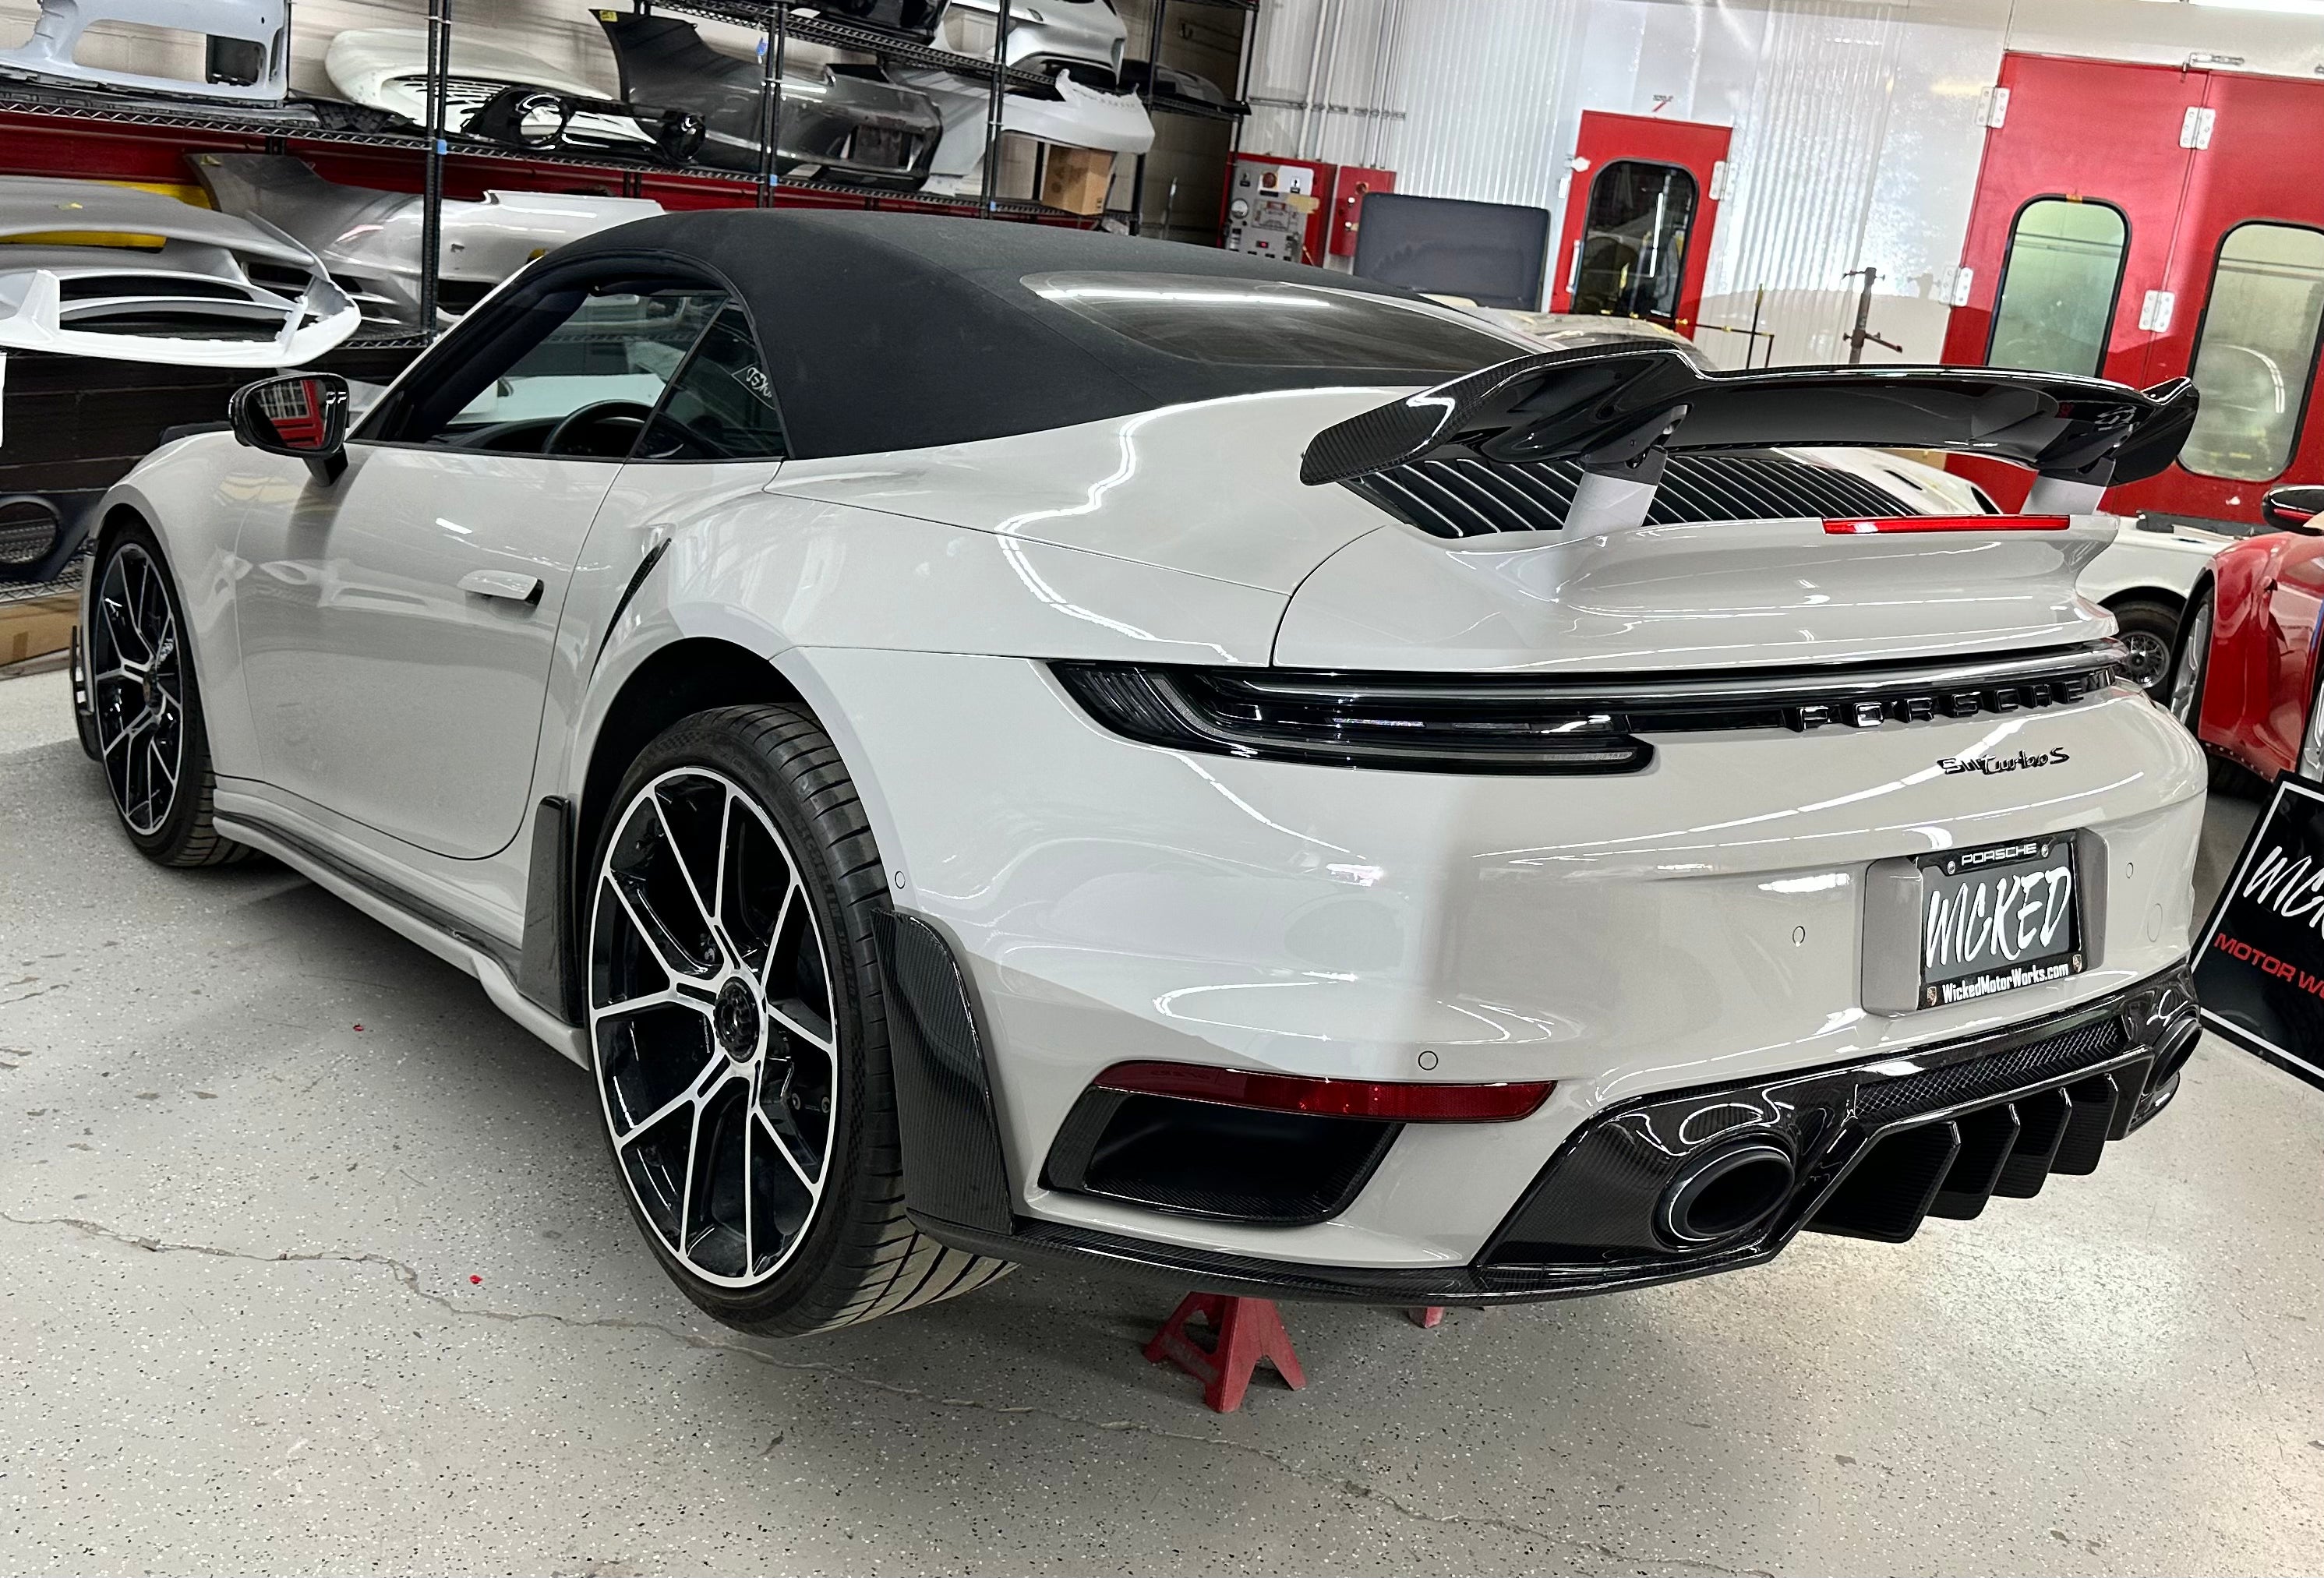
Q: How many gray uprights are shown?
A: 2